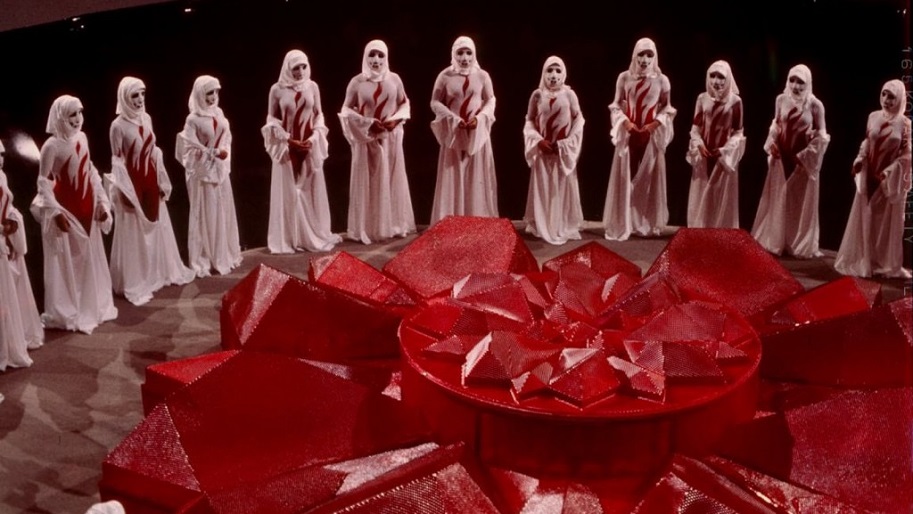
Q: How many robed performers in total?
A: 12